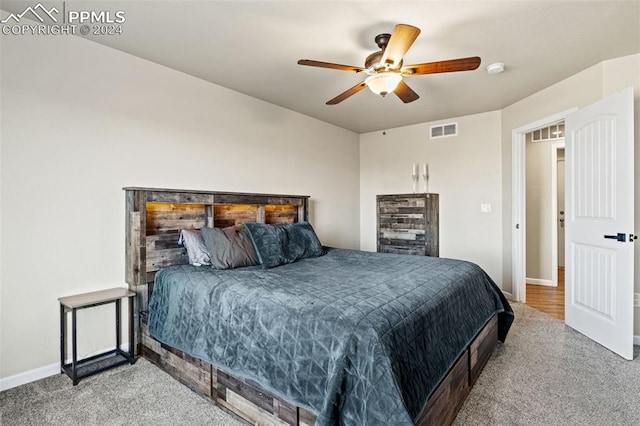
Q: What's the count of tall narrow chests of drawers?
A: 1